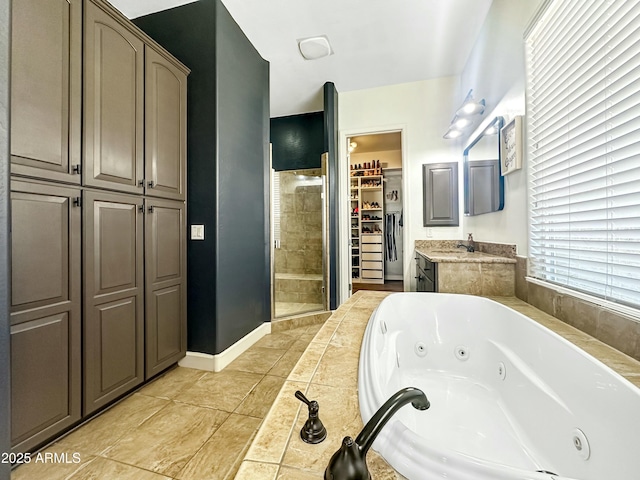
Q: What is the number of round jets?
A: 4